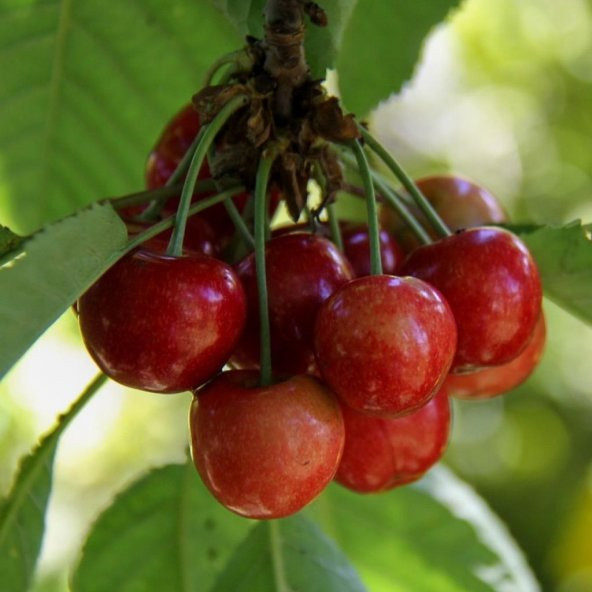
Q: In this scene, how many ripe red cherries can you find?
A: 11